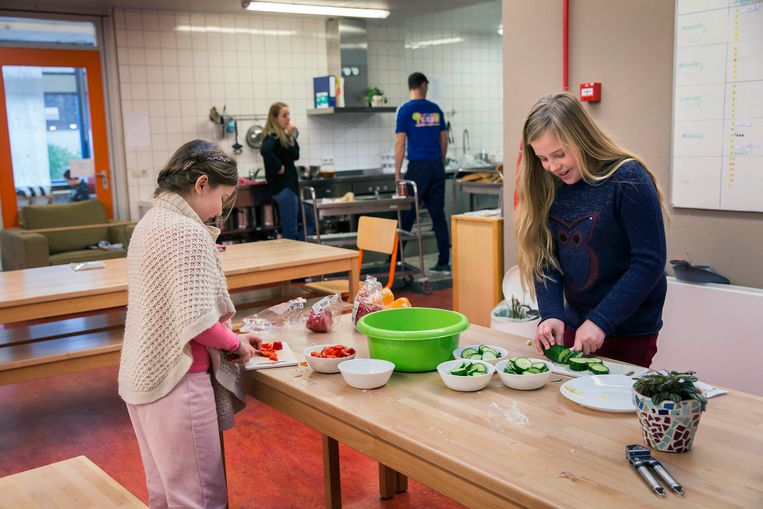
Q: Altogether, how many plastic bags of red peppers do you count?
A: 2